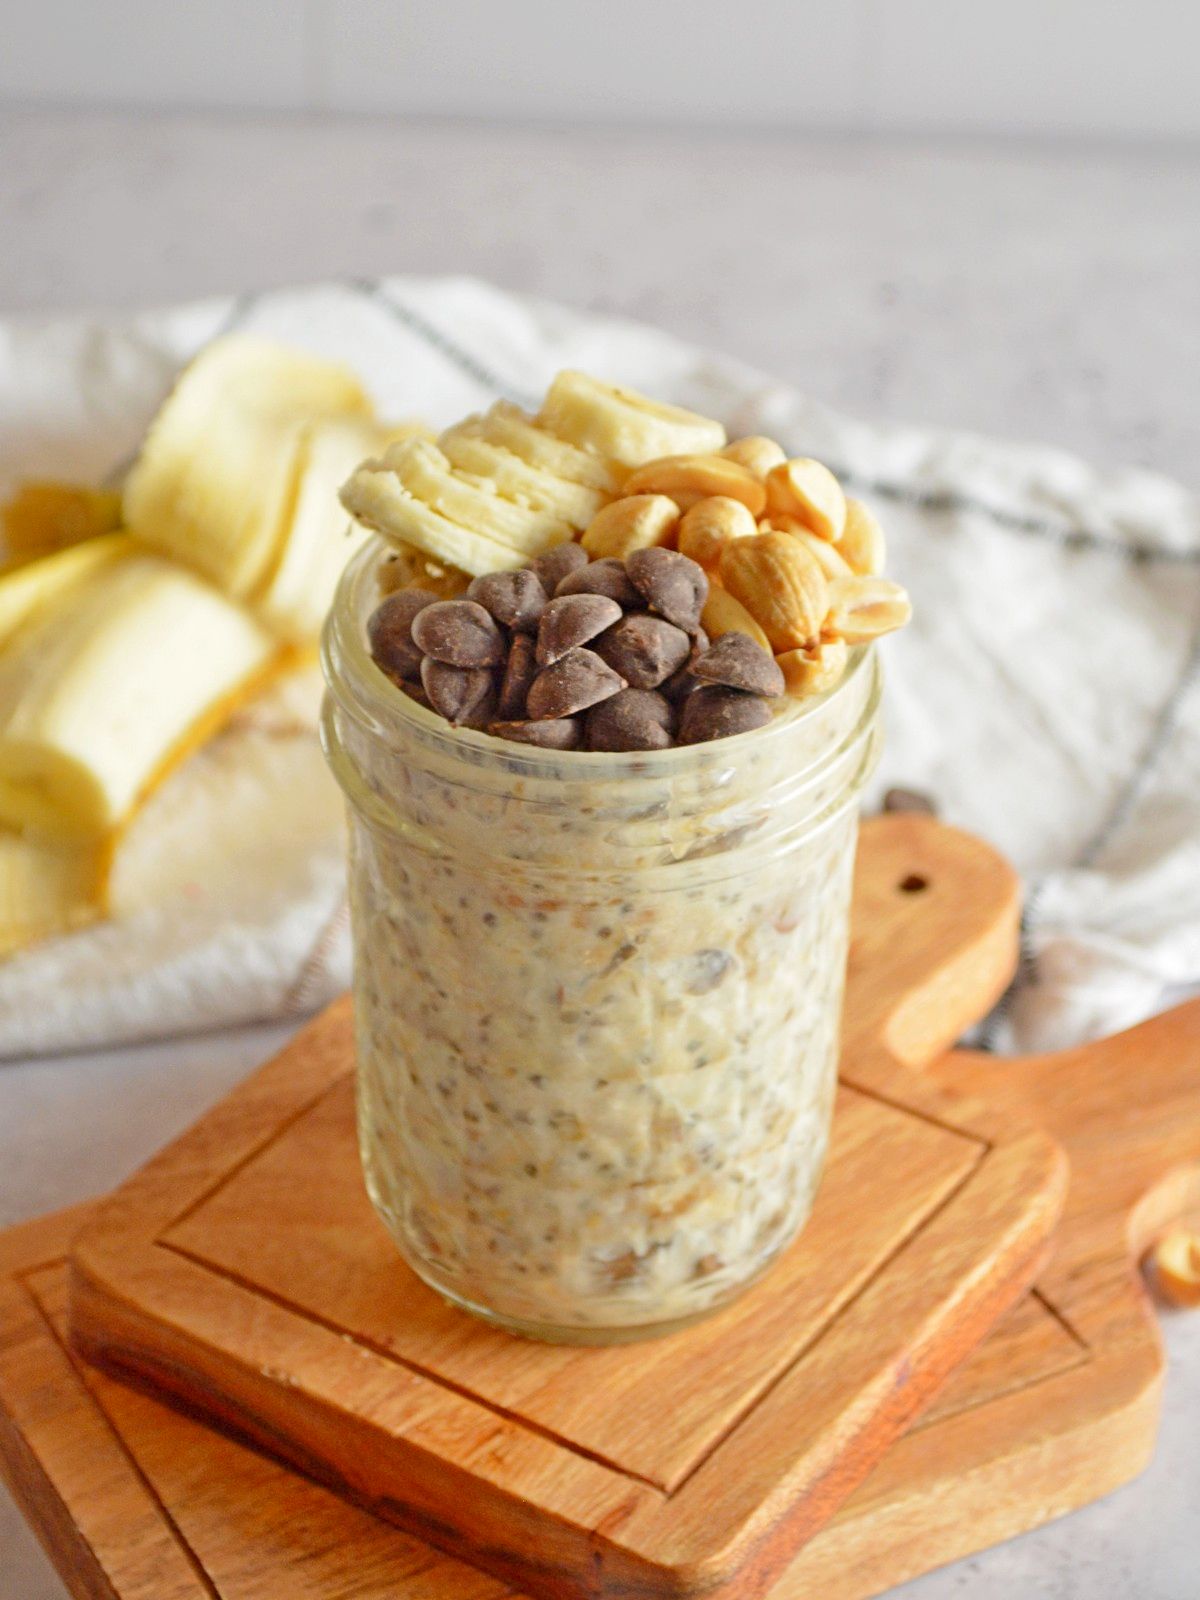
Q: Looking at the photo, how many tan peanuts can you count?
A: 12